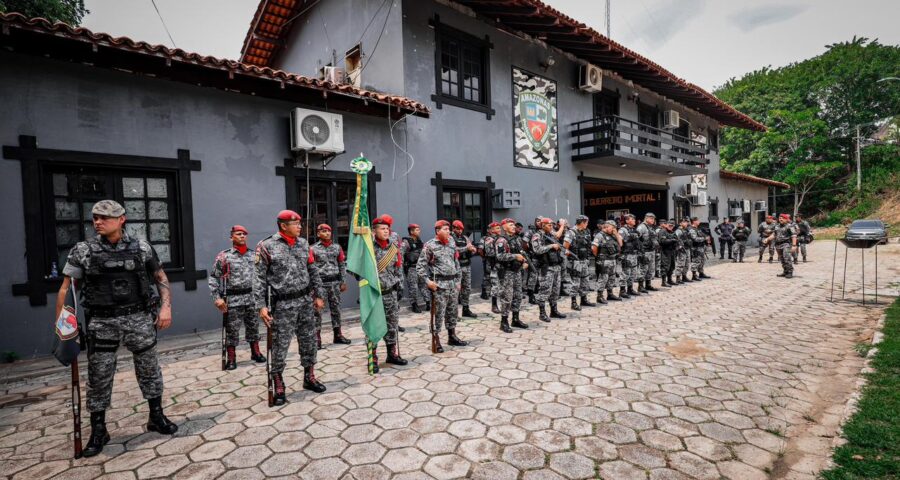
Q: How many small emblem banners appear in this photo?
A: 1